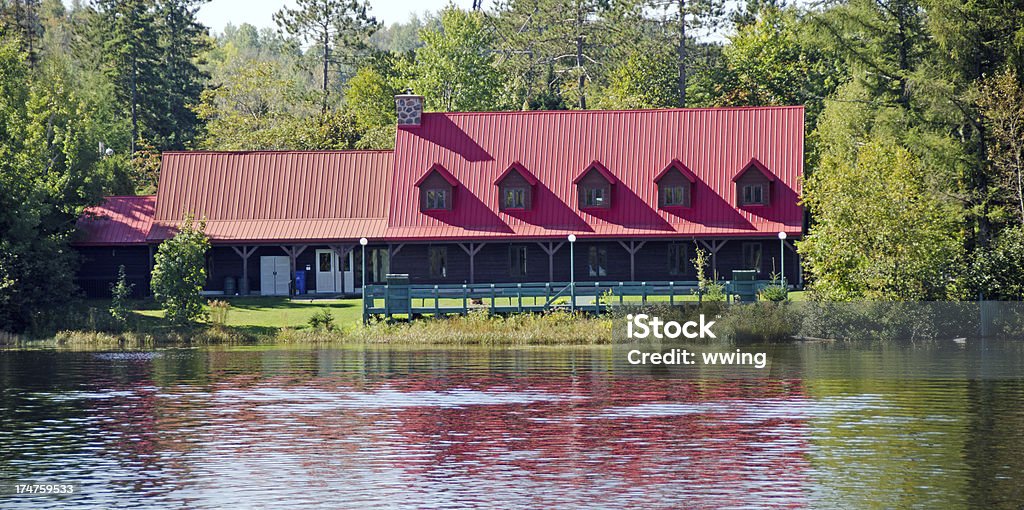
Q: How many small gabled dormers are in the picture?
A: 5